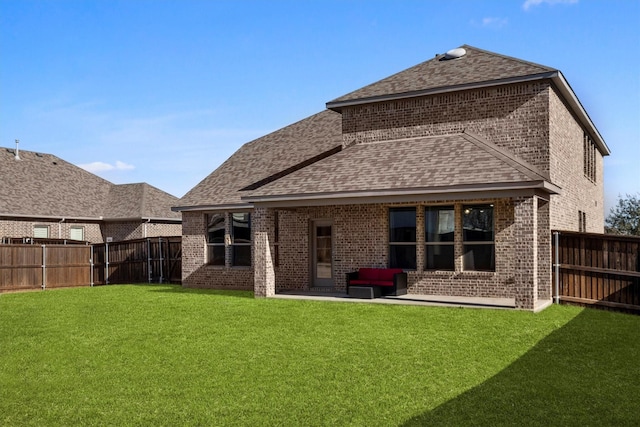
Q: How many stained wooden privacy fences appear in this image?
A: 2